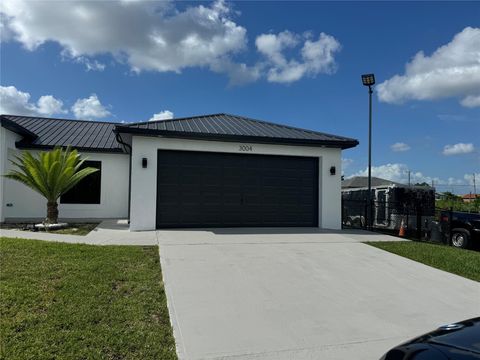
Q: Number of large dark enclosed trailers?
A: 1